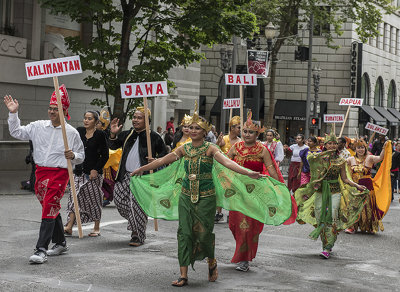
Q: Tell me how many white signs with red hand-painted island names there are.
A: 7